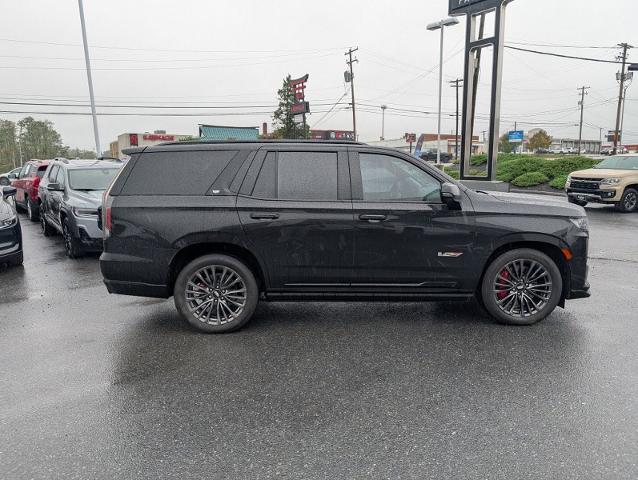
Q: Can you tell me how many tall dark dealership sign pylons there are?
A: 1